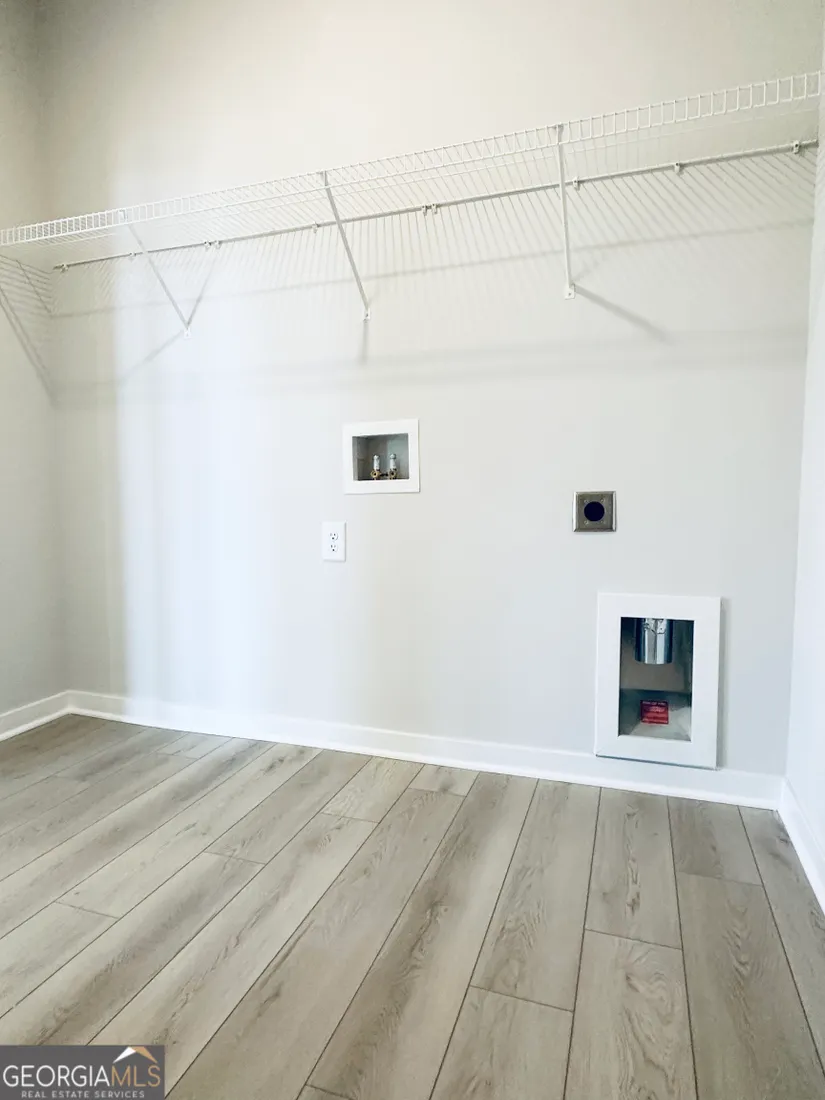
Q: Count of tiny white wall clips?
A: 10